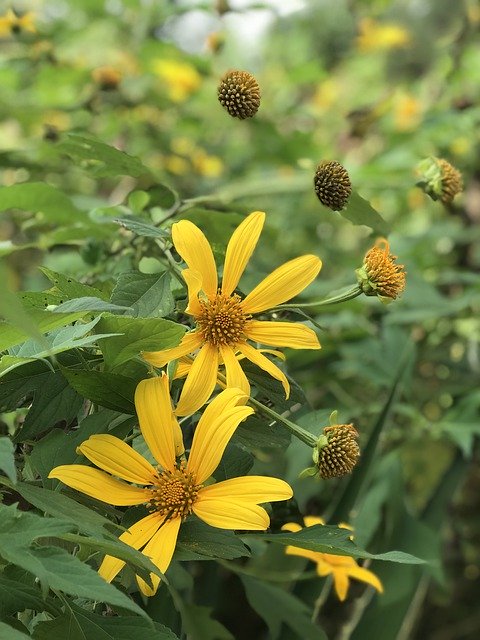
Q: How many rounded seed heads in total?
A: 5